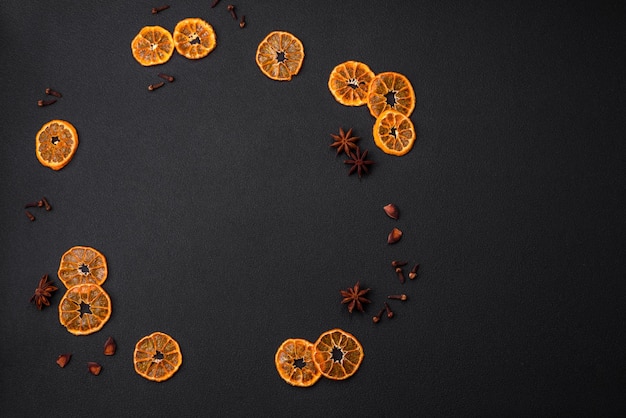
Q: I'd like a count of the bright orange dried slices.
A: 12